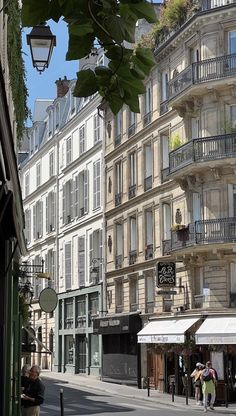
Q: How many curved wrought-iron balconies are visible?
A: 3